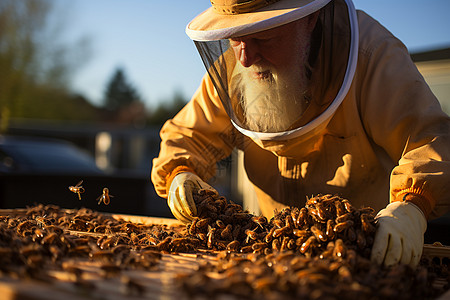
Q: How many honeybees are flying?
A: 2